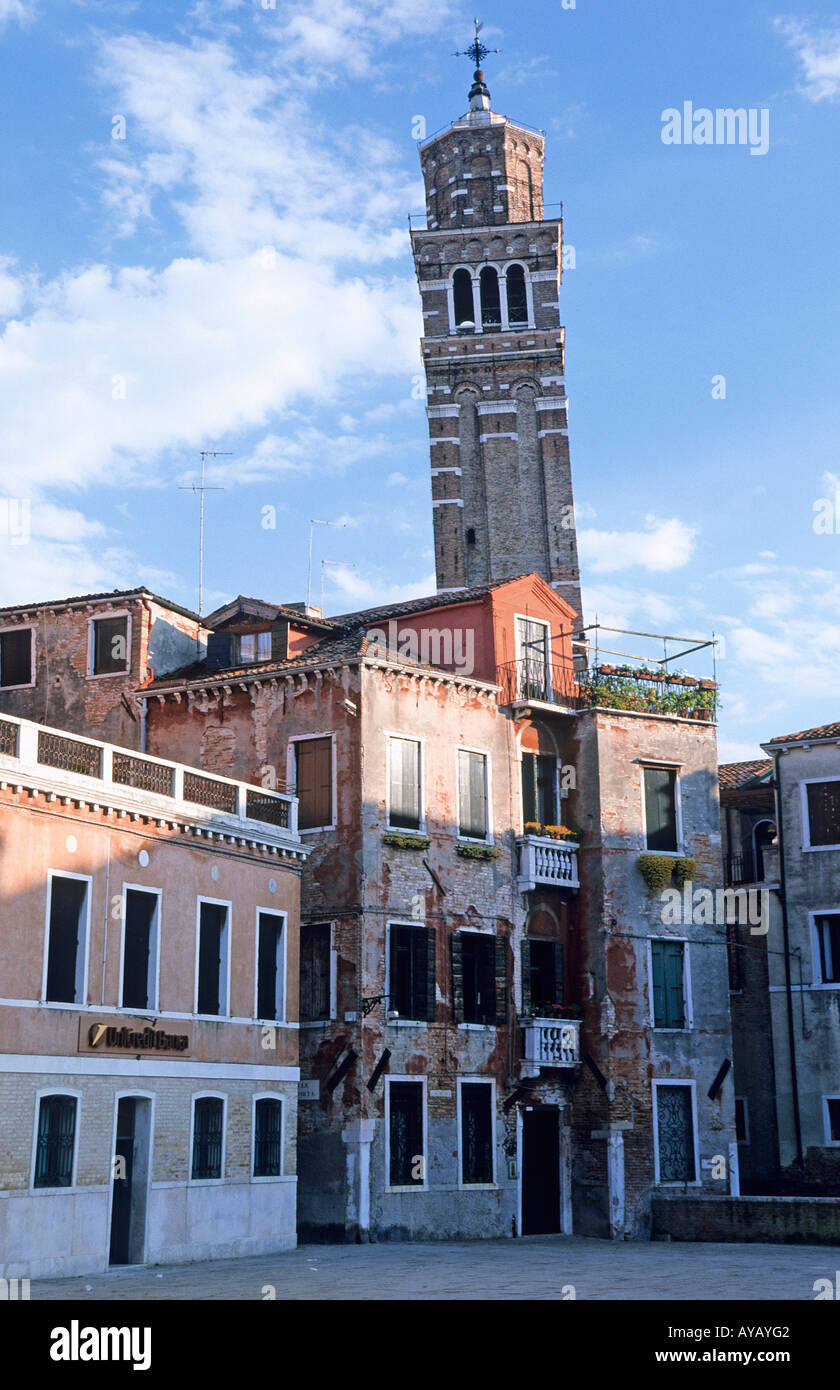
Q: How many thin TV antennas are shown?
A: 3